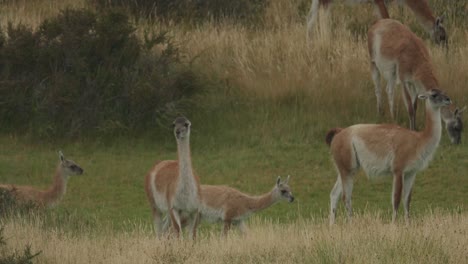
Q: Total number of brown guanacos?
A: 6